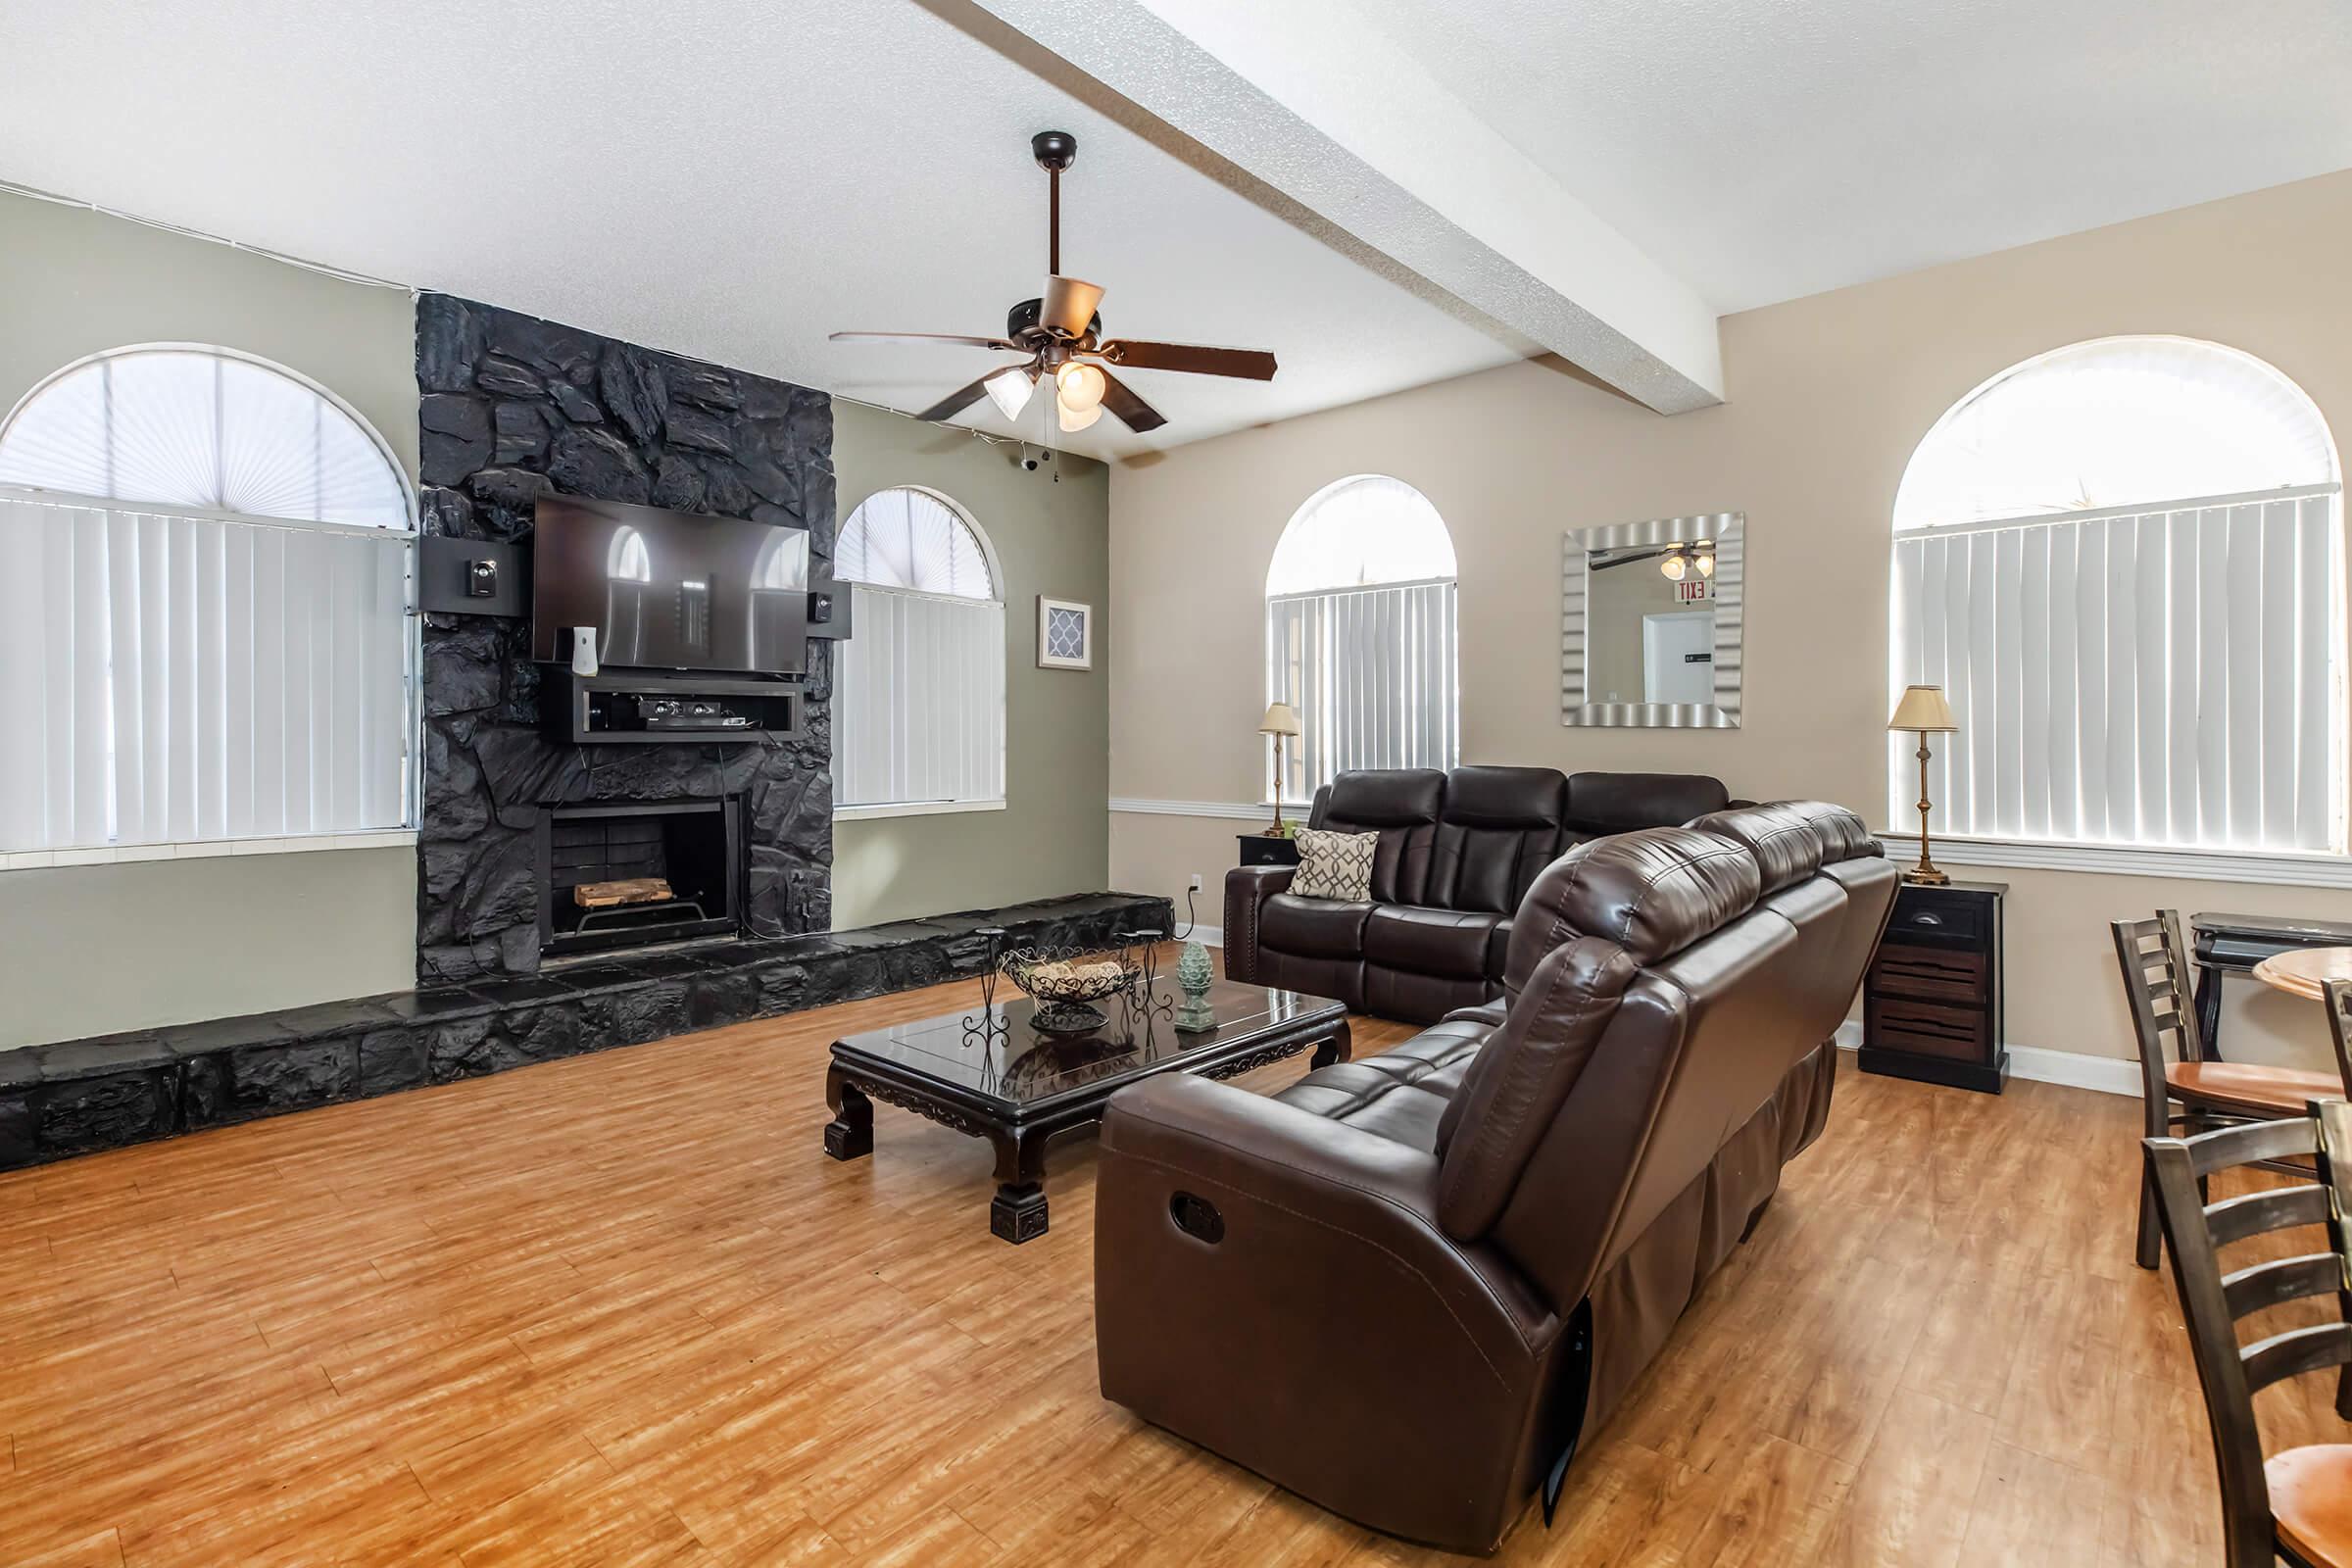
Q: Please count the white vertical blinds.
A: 4